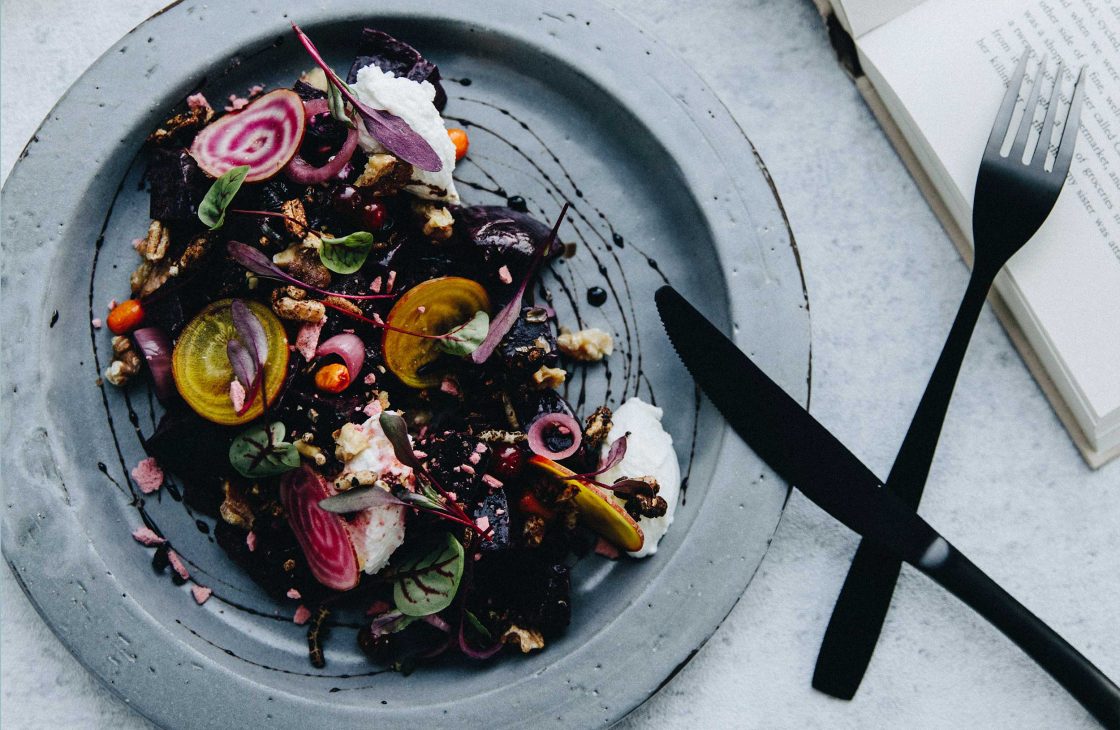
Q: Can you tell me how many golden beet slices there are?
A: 3